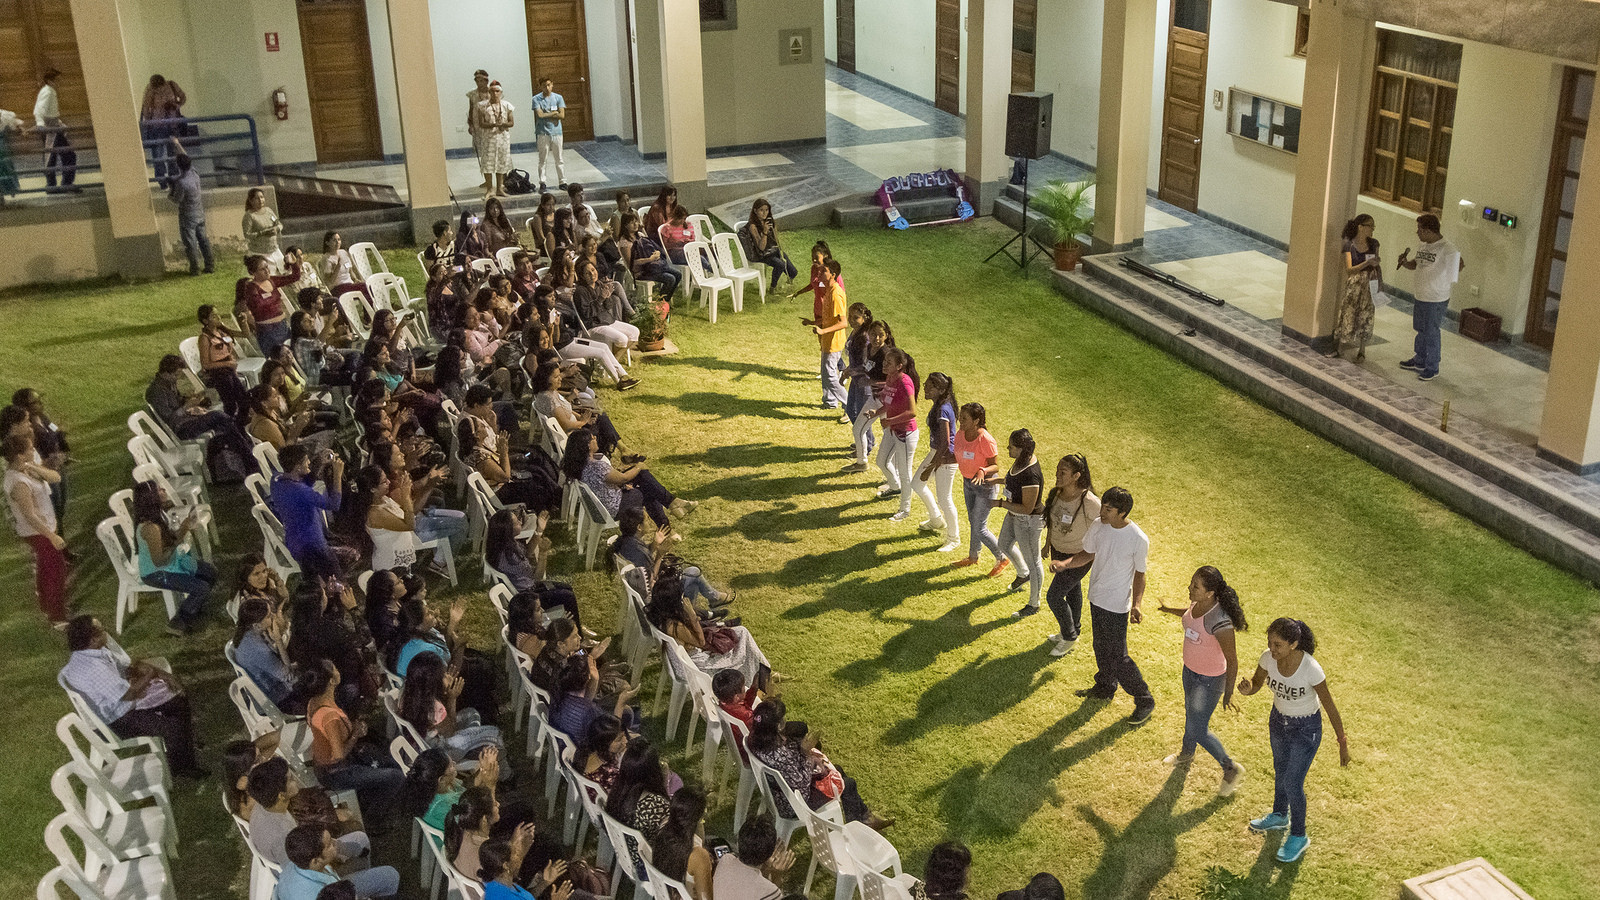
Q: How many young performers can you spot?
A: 12